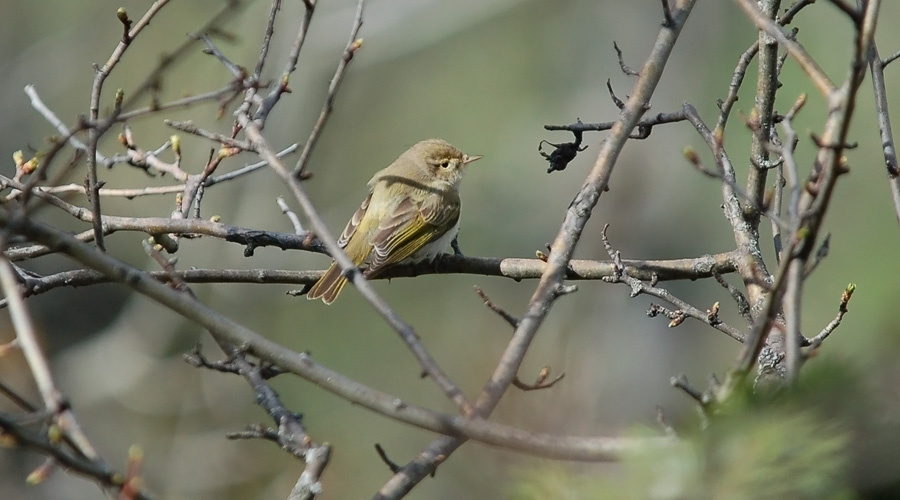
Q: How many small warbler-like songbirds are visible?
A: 1